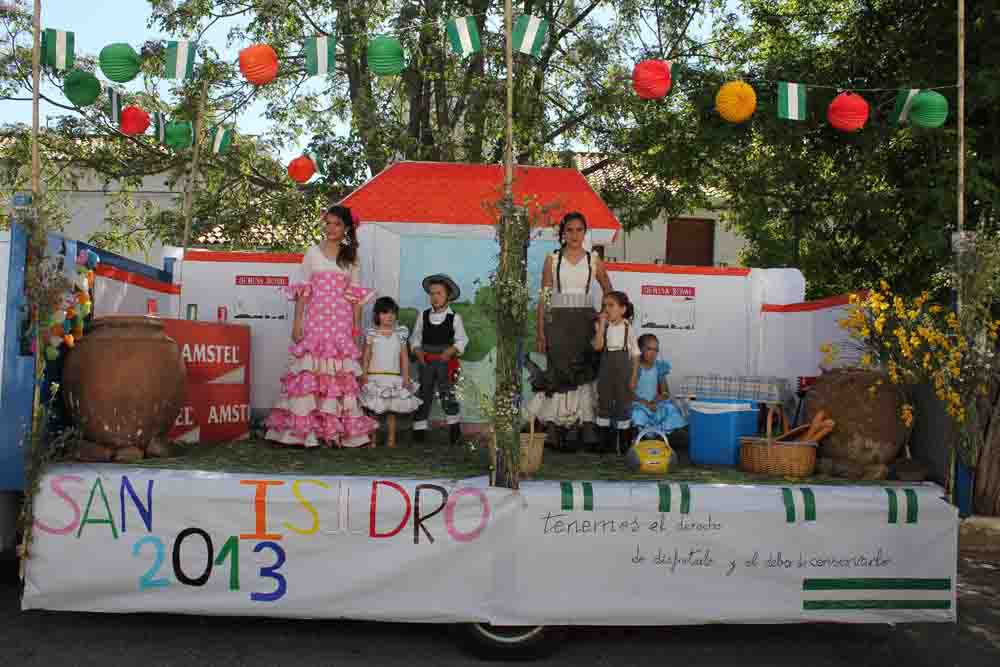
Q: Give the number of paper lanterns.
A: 11